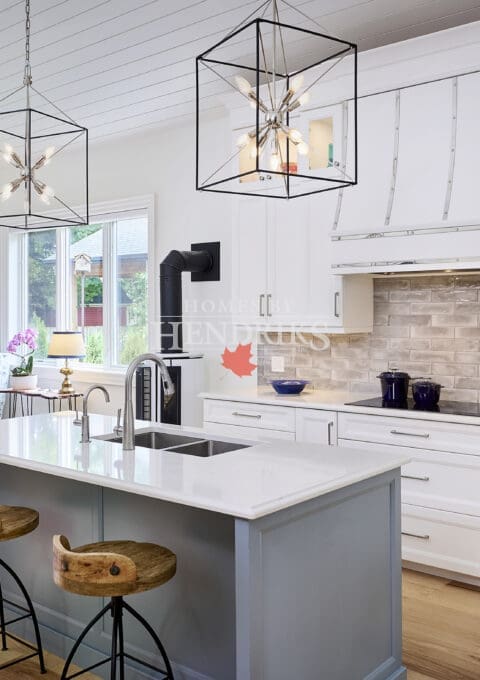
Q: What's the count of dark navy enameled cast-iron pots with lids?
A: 2